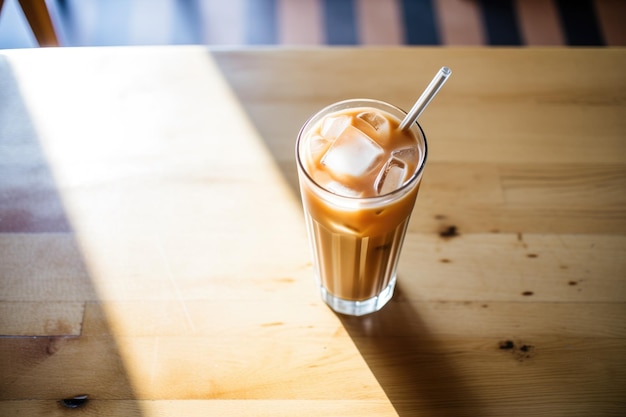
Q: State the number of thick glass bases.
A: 1